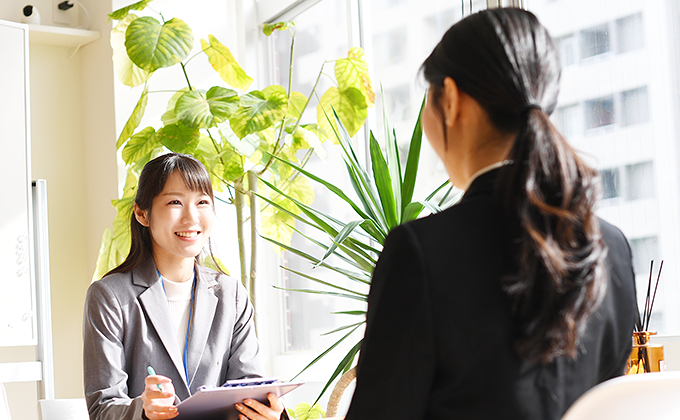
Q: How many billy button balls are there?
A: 0